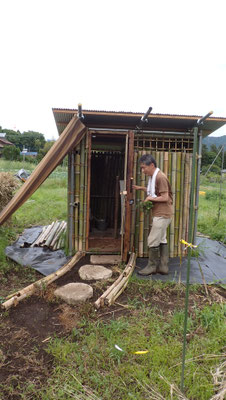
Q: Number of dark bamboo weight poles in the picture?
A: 3